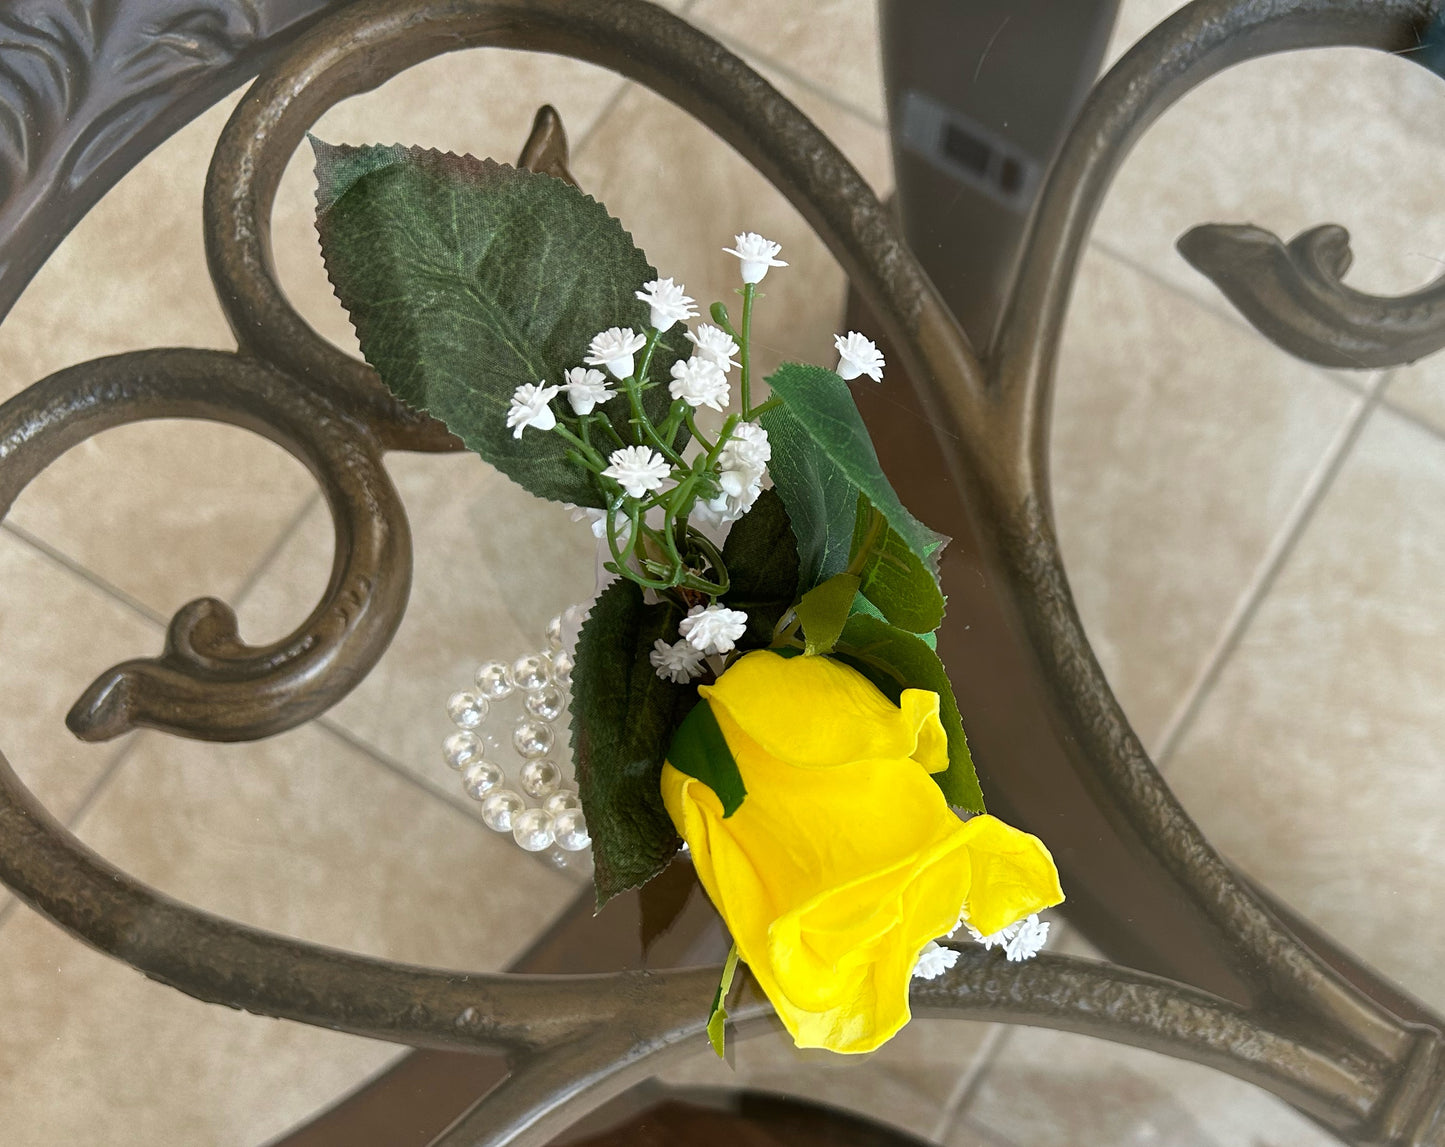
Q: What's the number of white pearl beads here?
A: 15